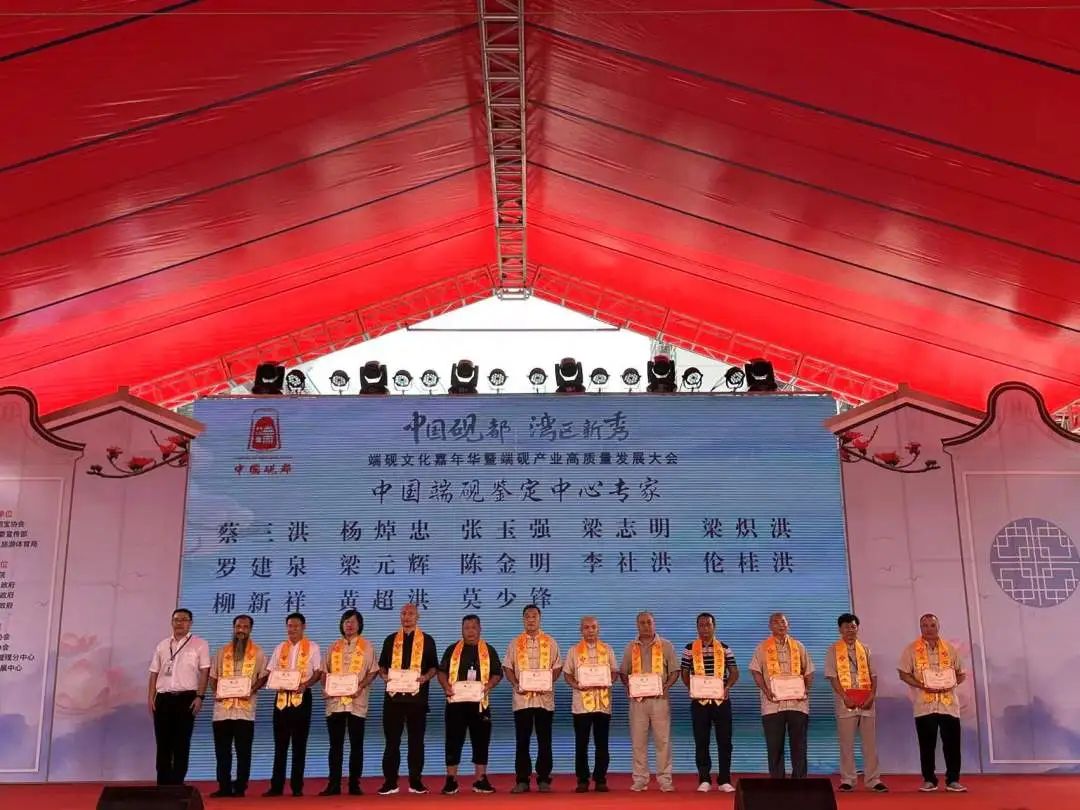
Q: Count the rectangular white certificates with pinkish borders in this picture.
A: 11